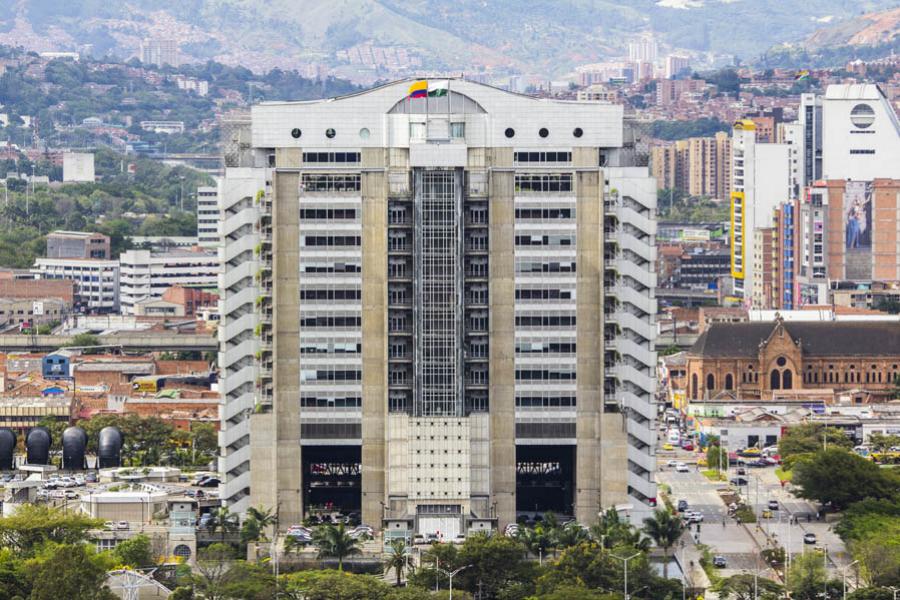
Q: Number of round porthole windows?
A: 6